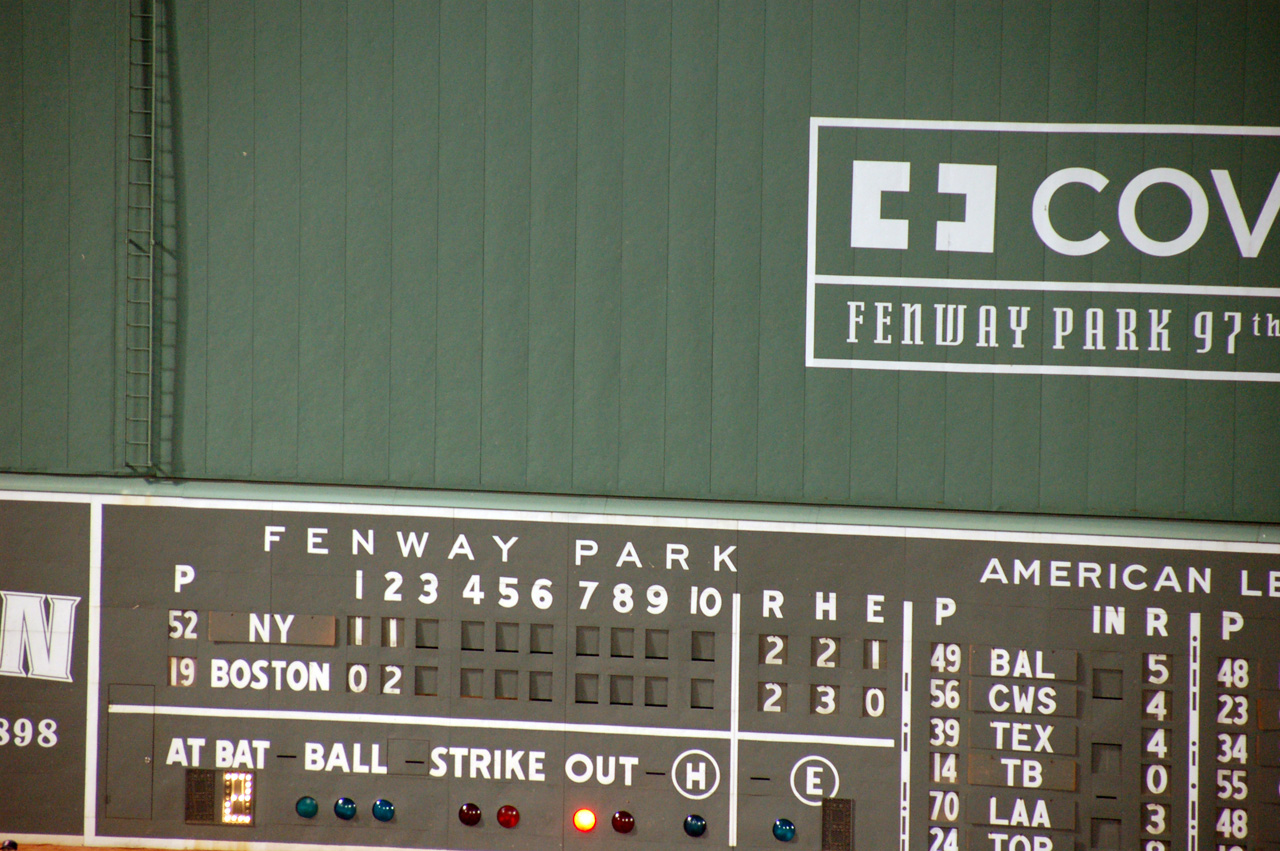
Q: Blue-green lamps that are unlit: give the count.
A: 5